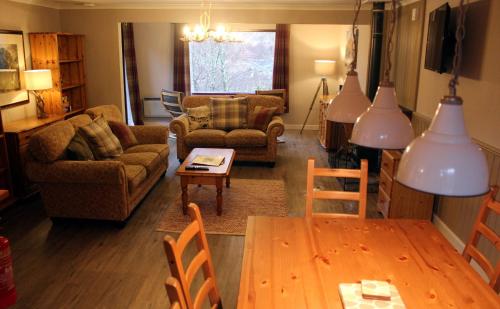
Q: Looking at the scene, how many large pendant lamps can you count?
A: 3